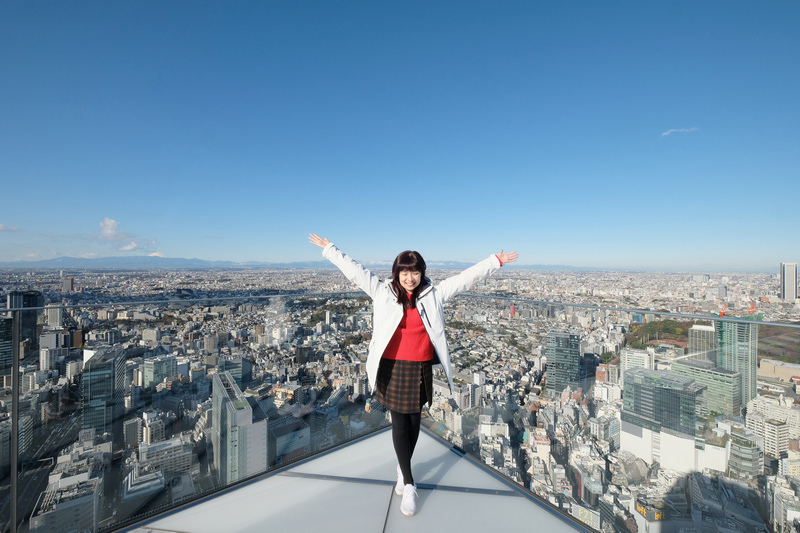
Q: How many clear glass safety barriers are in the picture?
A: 2